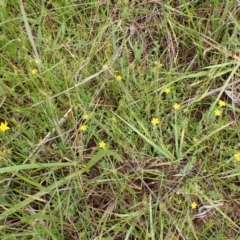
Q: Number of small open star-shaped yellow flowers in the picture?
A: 13